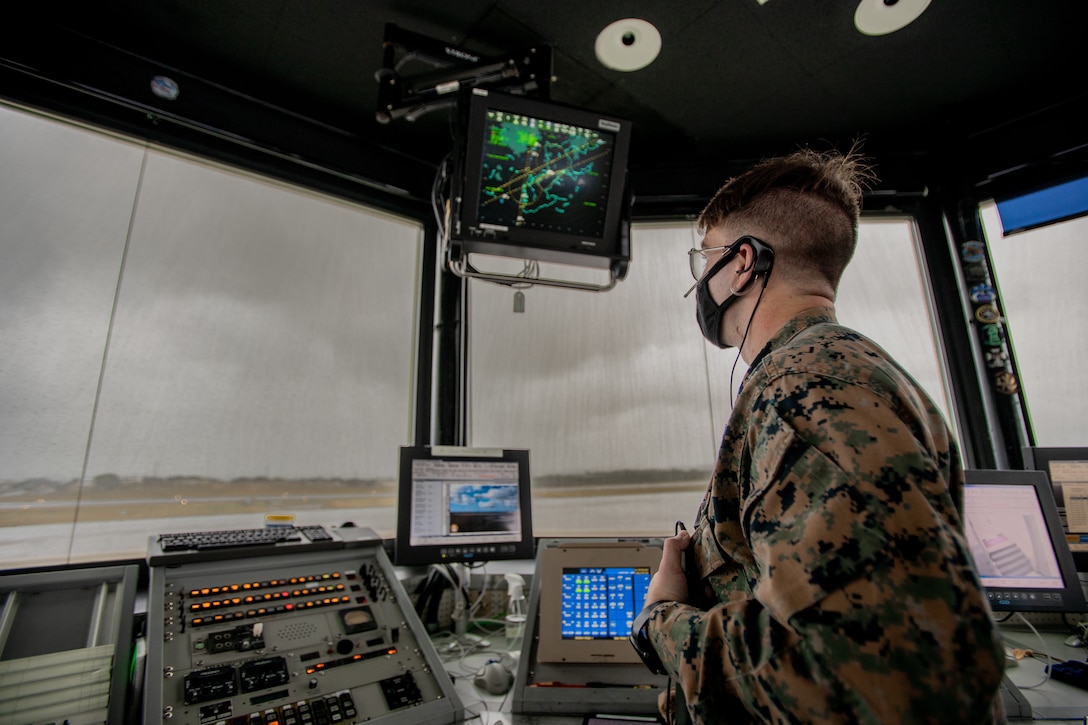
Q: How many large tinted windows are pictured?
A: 3